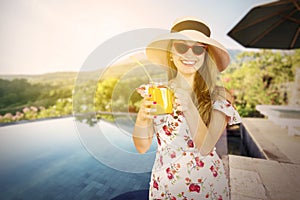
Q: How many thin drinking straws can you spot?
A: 1